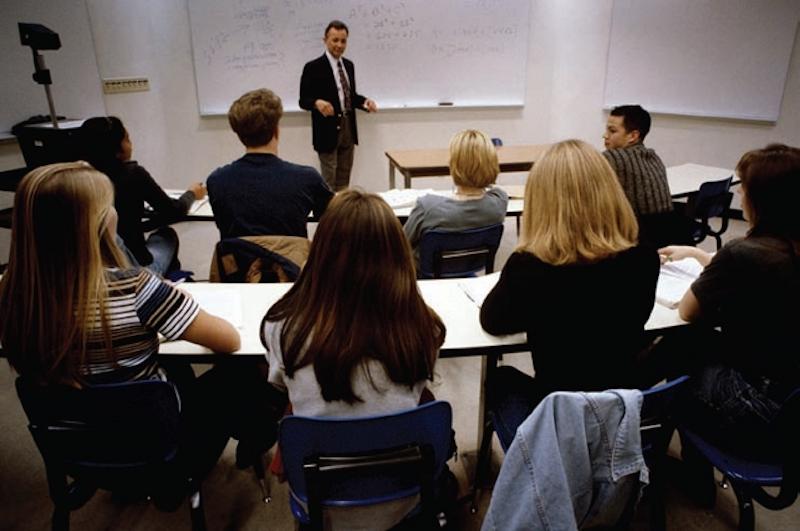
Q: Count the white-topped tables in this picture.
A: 2